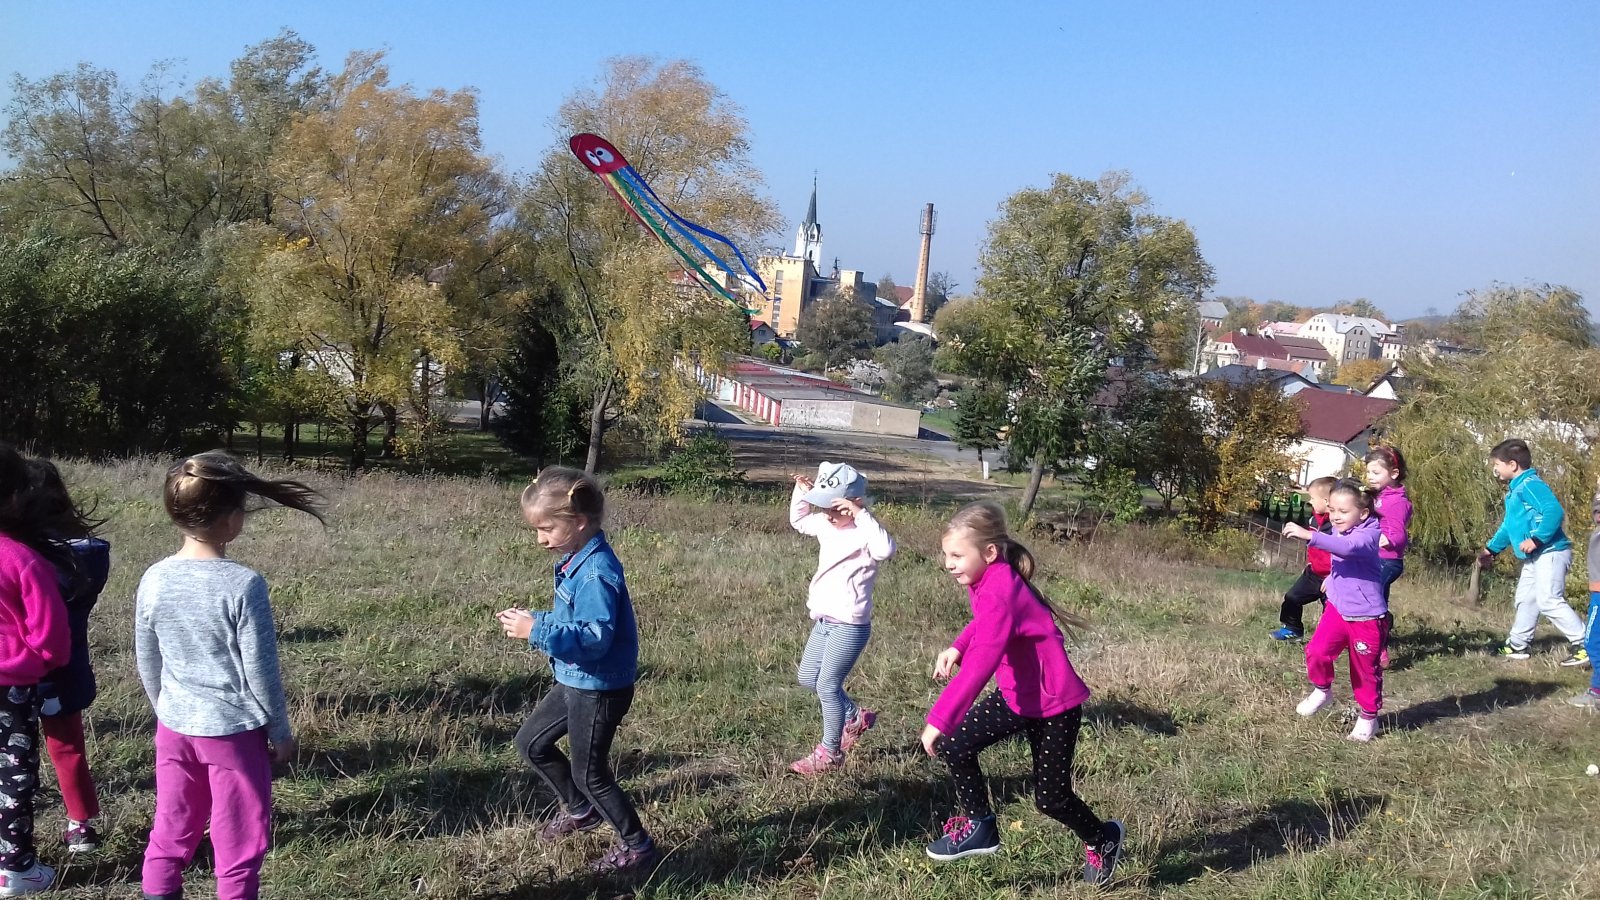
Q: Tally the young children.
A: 11